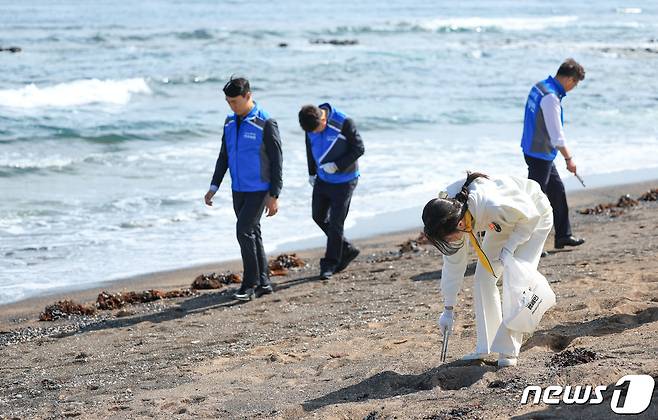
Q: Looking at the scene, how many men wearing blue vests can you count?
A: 3